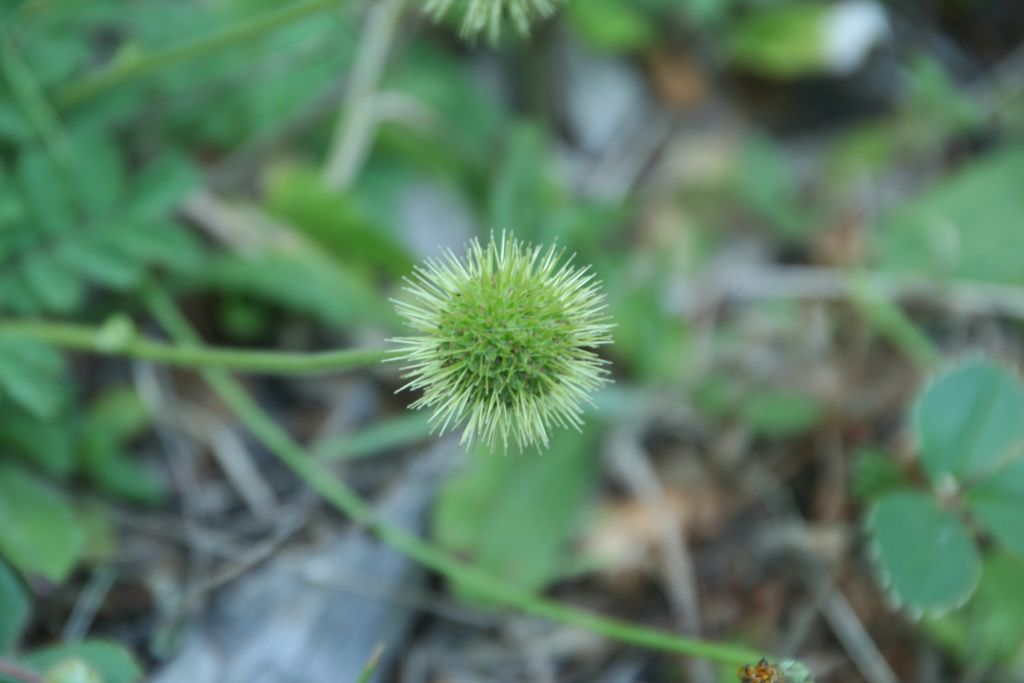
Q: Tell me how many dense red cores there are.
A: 0